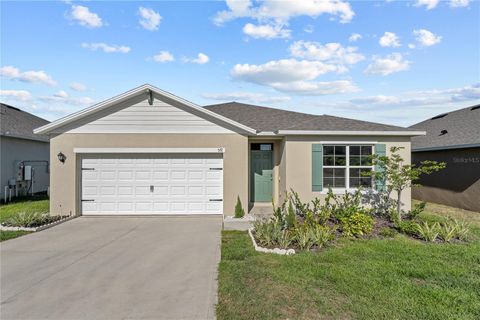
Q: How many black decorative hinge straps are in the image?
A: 4